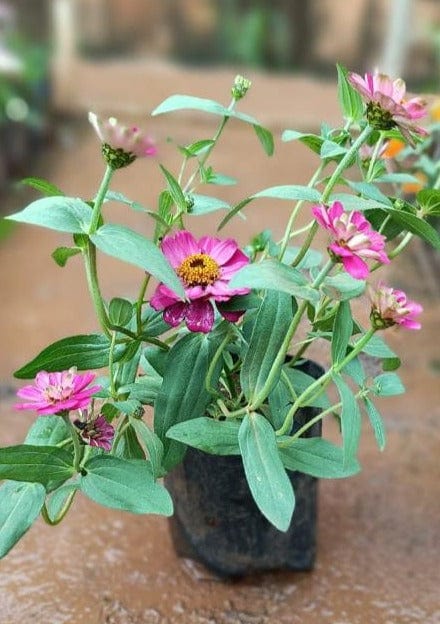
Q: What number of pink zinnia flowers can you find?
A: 7